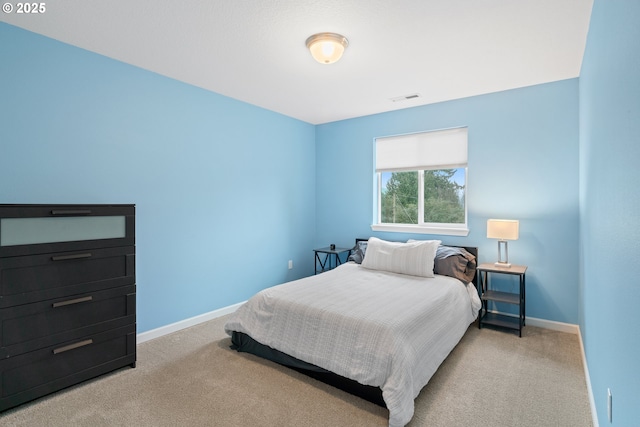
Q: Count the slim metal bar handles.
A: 4